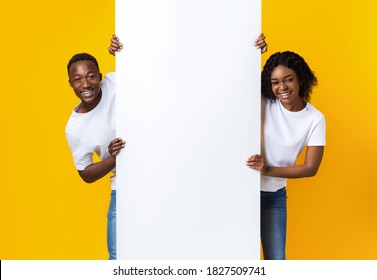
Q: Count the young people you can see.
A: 2